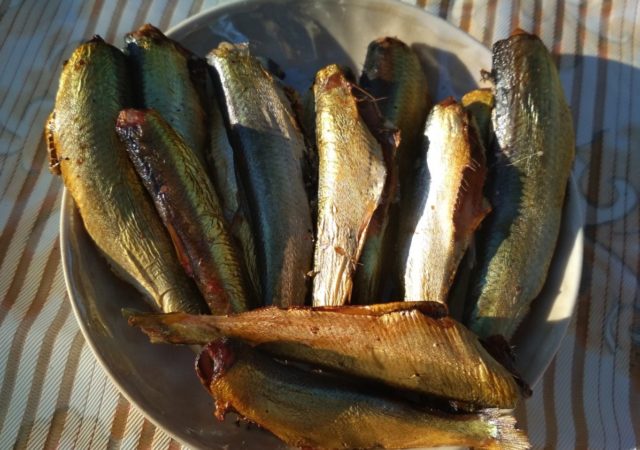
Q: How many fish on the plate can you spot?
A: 12